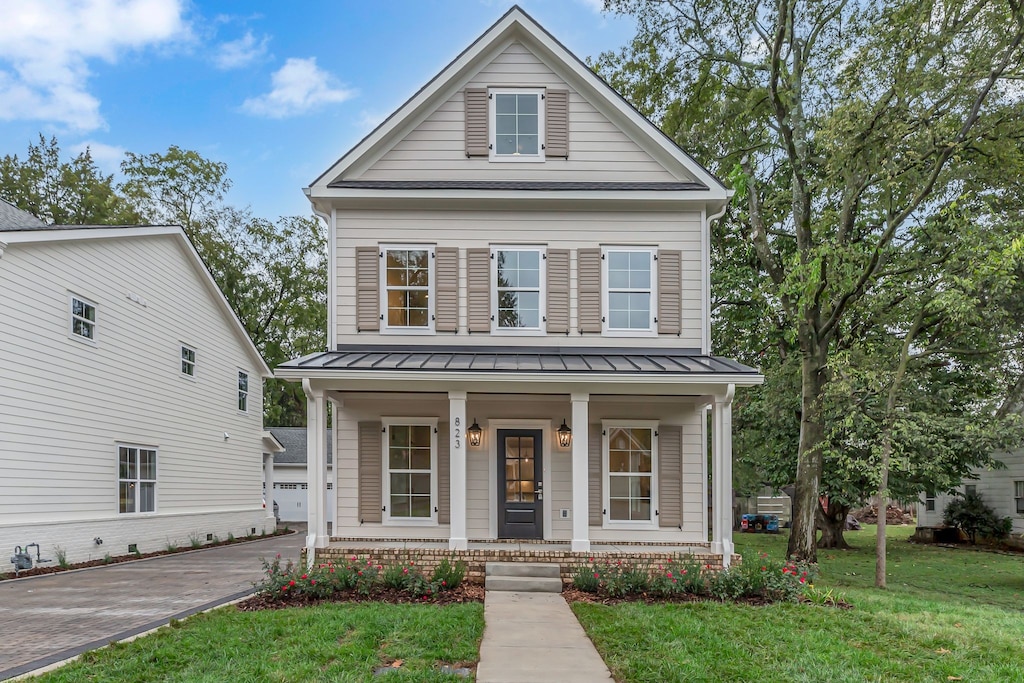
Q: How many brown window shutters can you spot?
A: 12